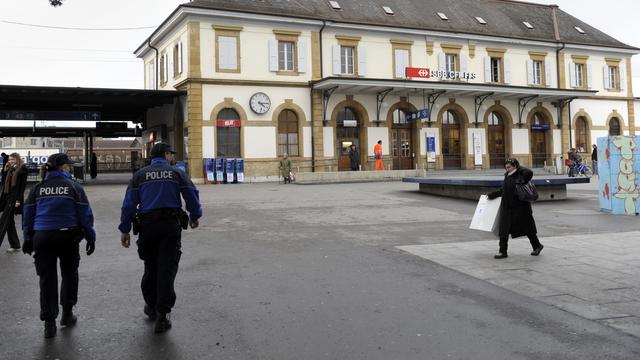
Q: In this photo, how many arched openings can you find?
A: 9